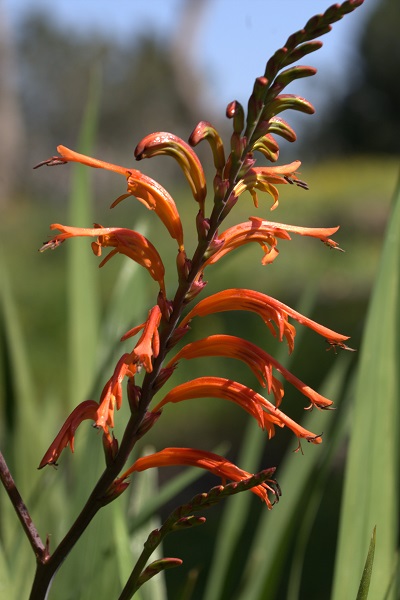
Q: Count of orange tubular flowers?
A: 11